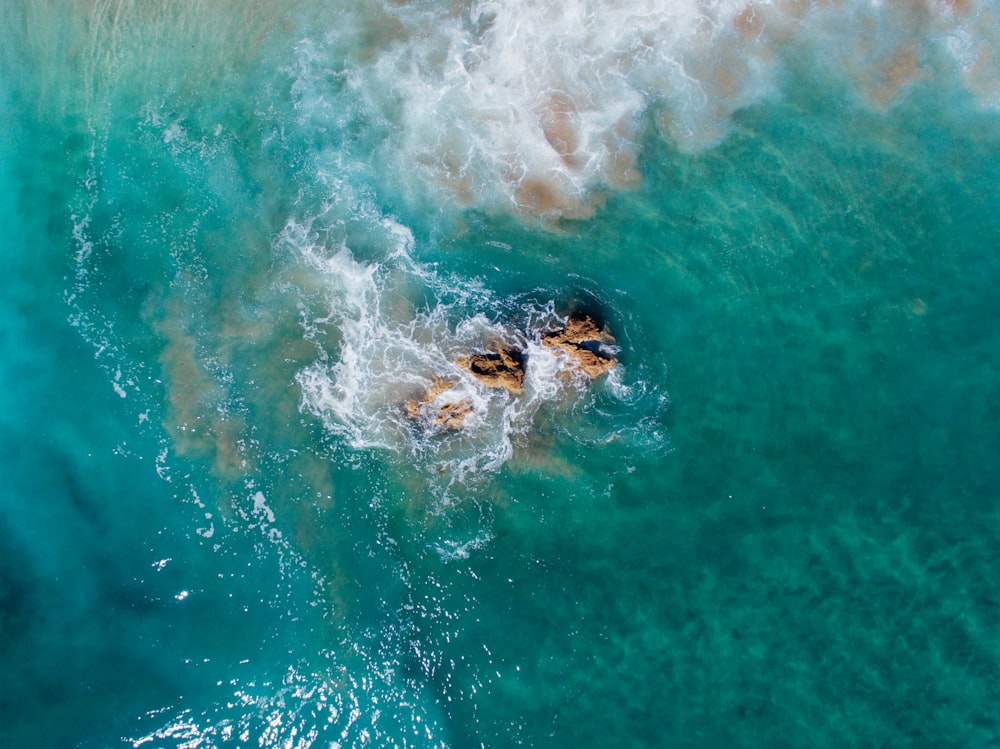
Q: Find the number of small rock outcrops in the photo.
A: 3